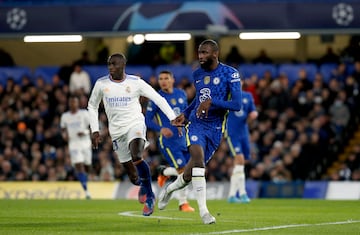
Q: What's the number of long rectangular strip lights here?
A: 3